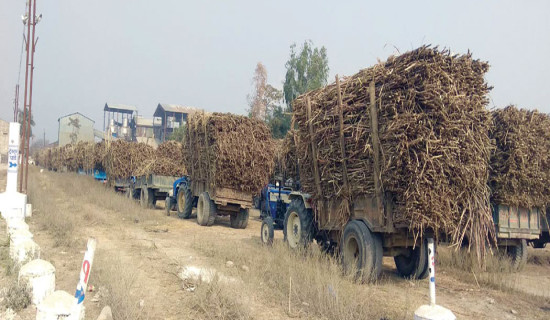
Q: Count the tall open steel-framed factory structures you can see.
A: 2